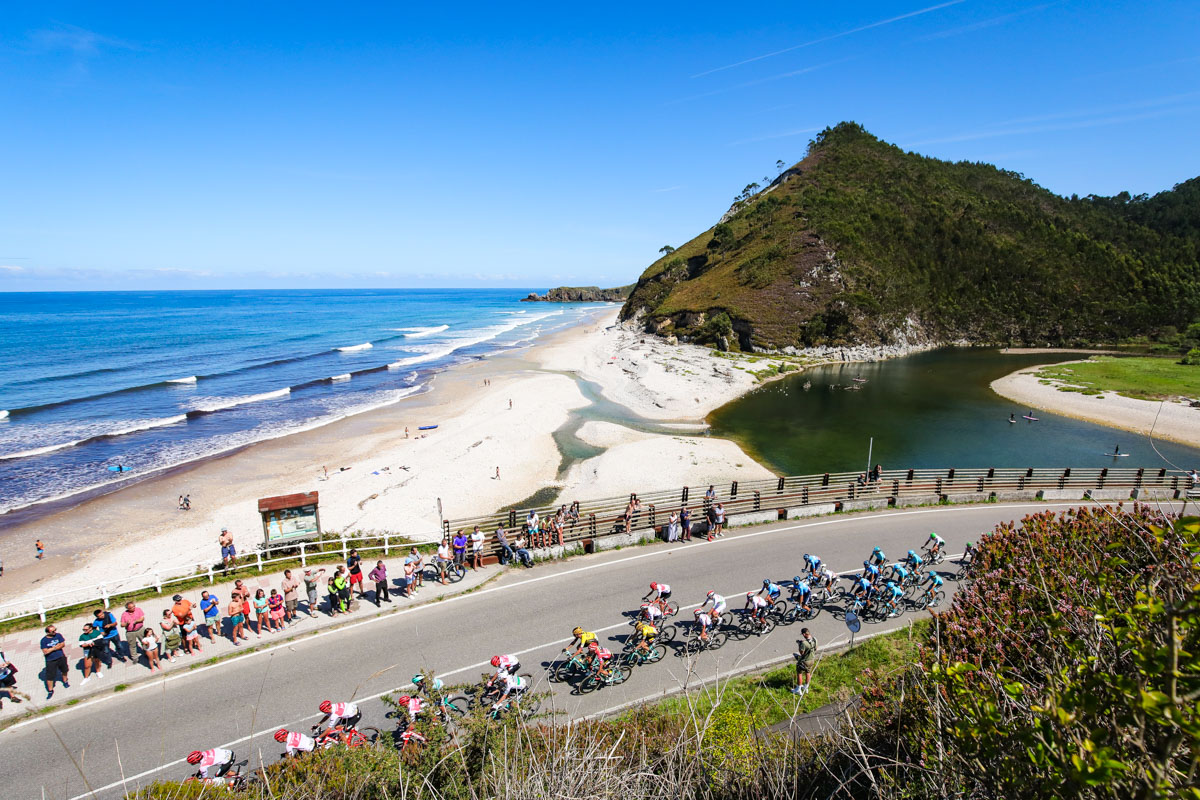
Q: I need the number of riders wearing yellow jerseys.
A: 2